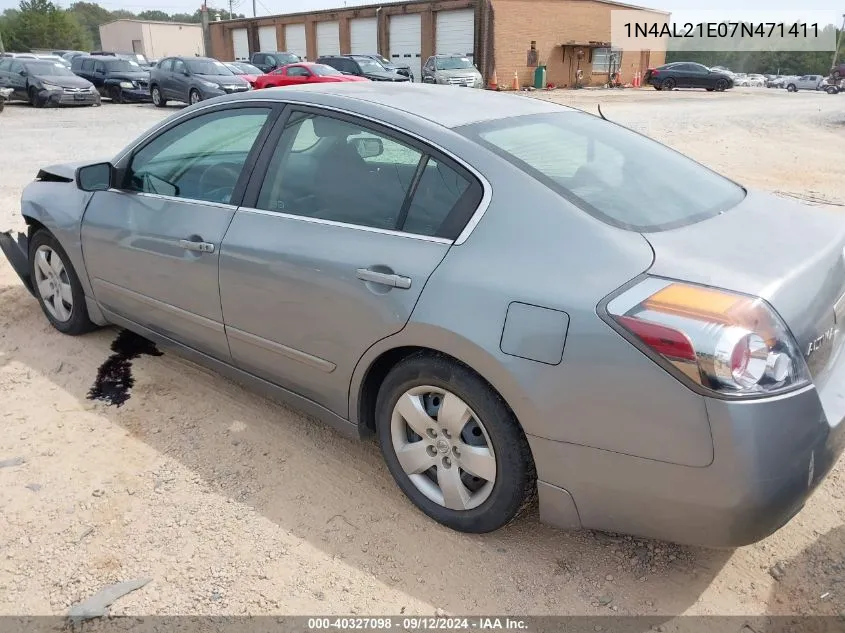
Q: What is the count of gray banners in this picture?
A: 1